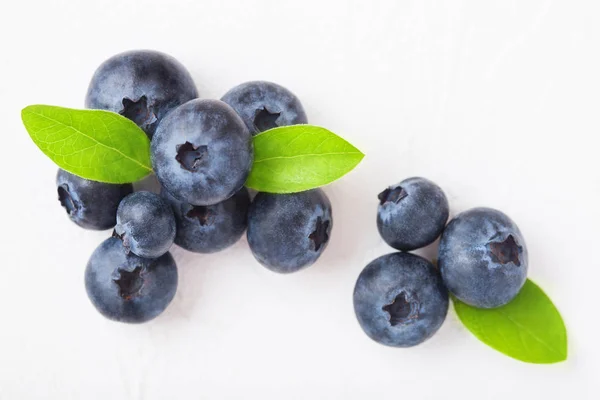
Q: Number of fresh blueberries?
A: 11